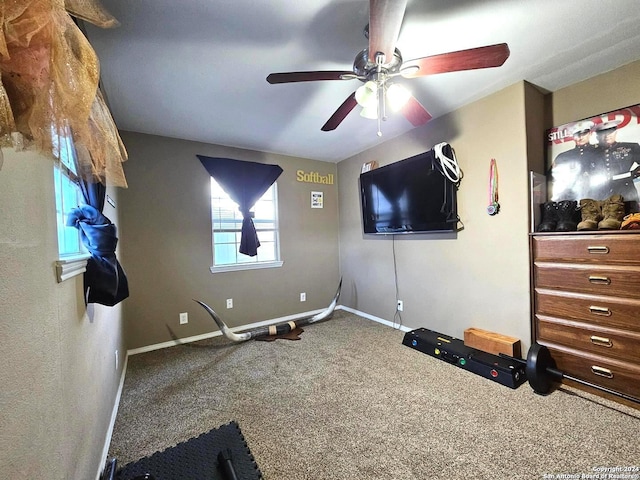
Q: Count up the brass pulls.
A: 5